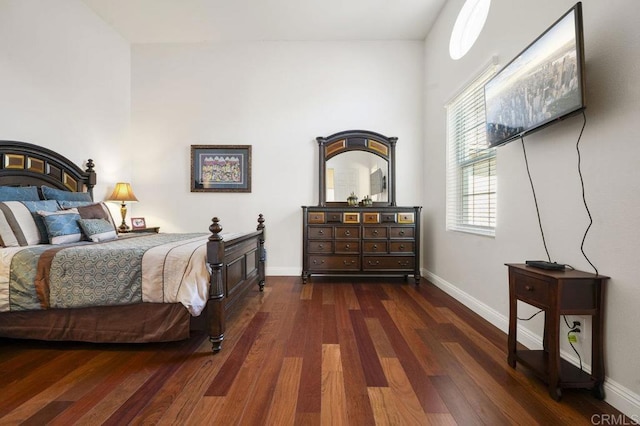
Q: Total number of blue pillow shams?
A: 2